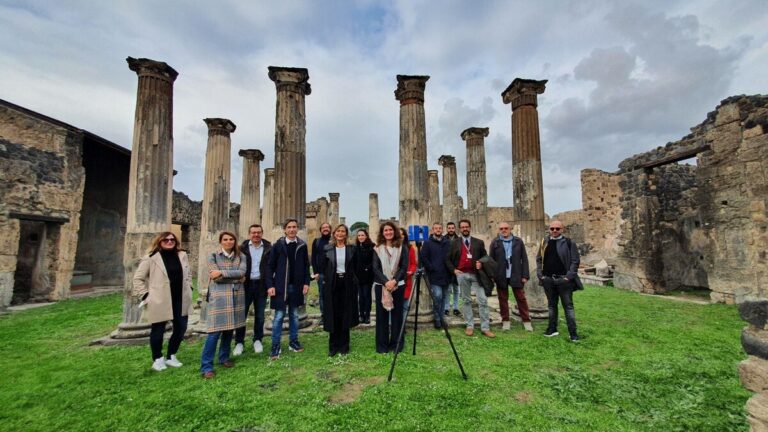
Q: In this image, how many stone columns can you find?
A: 12